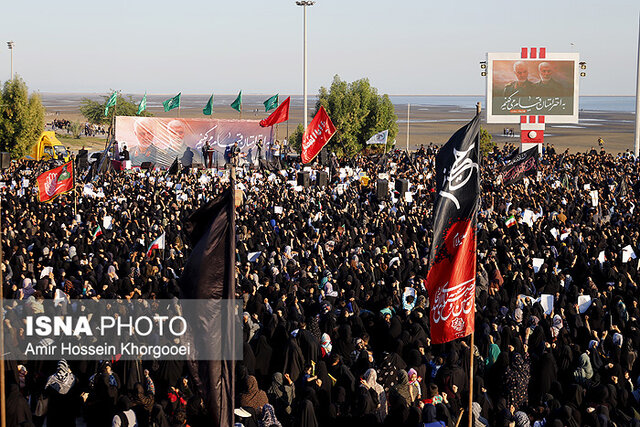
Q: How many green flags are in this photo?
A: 6